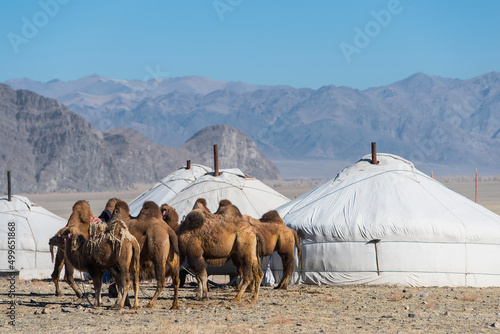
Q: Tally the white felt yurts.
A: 4